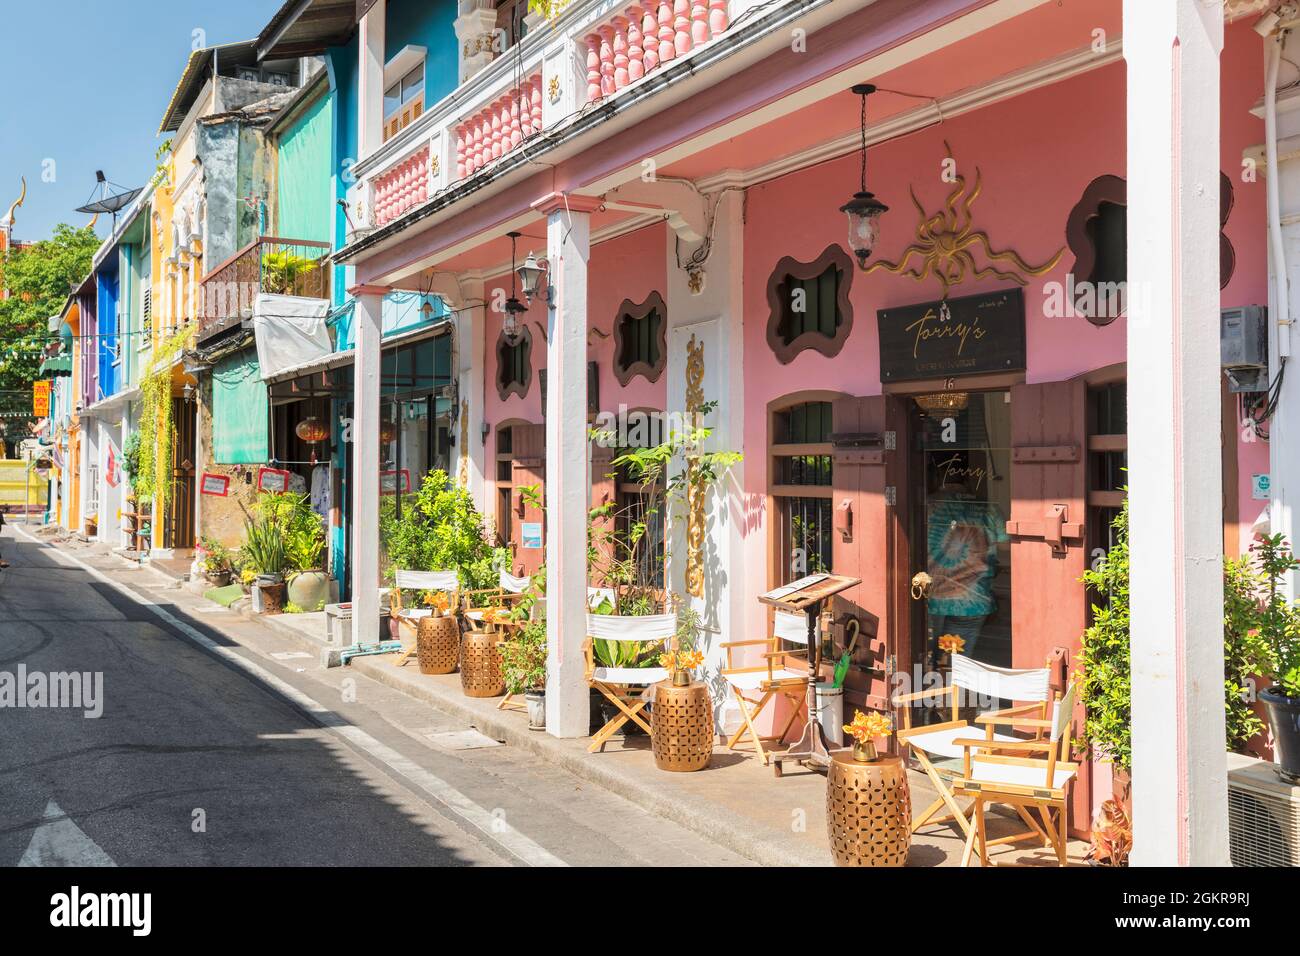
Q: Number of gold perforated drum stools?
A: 4